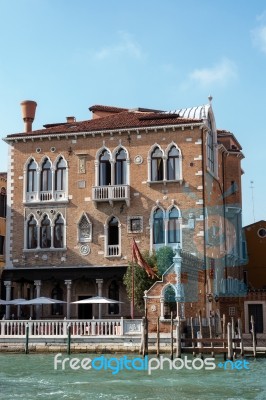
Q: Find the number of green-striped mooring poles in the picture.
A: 2